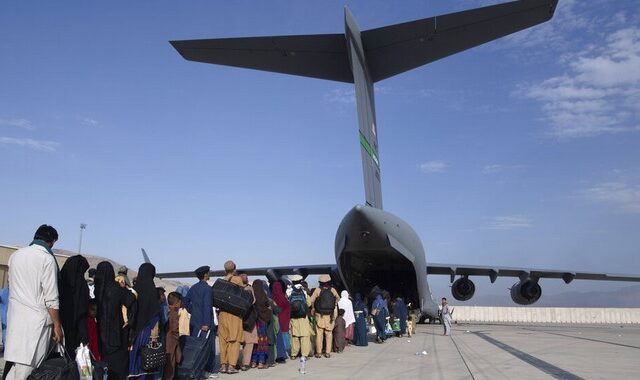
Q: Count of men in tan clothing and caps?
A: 3